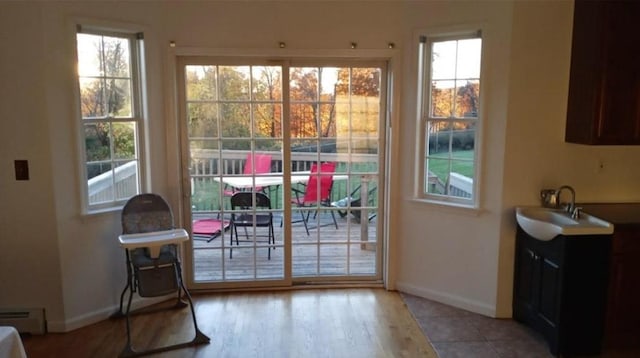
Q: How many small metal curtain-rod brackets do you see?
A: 4